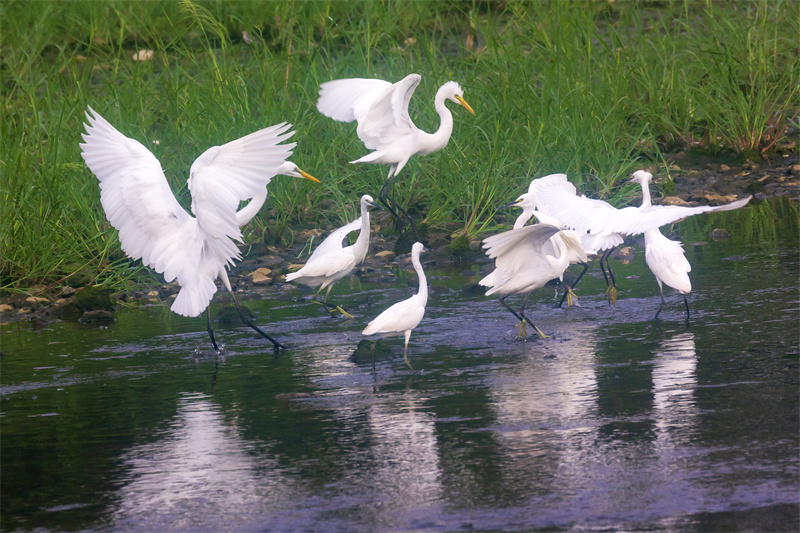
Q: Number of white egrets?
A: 8